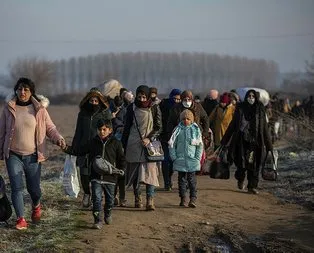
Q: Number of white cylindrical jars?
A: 0